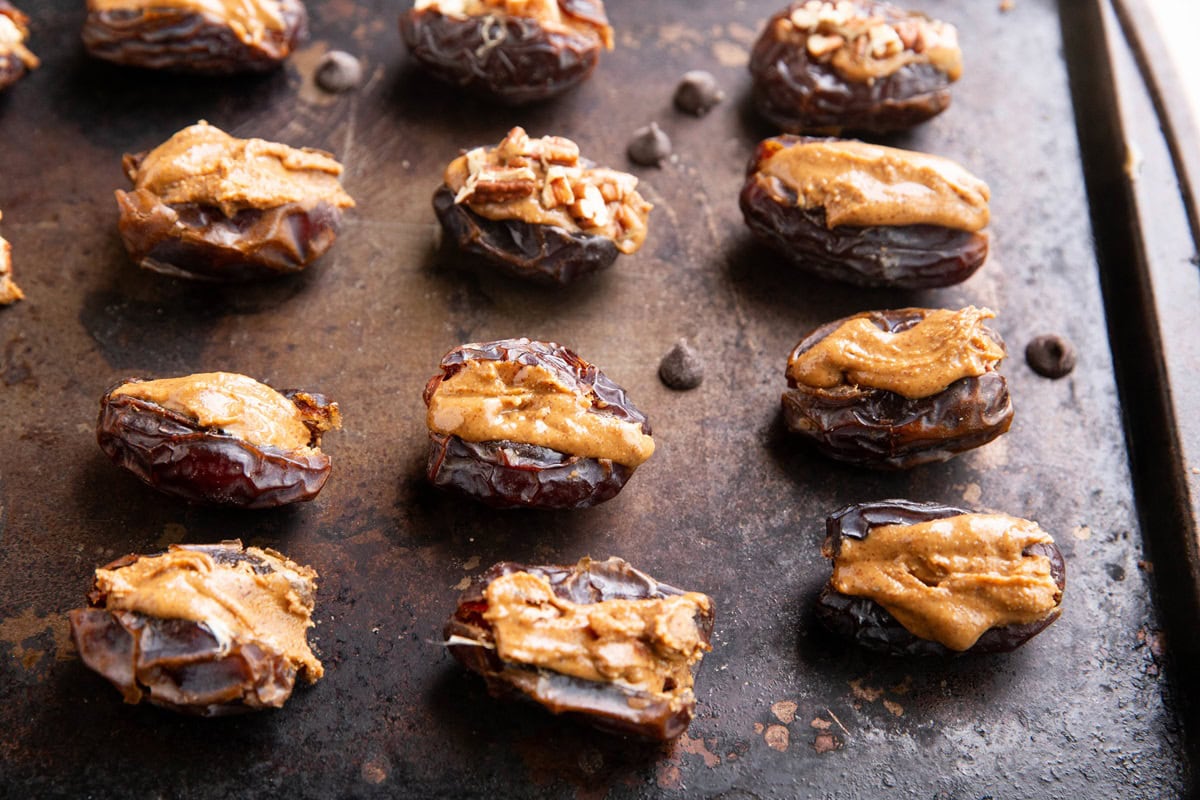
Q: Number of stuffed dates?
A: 14